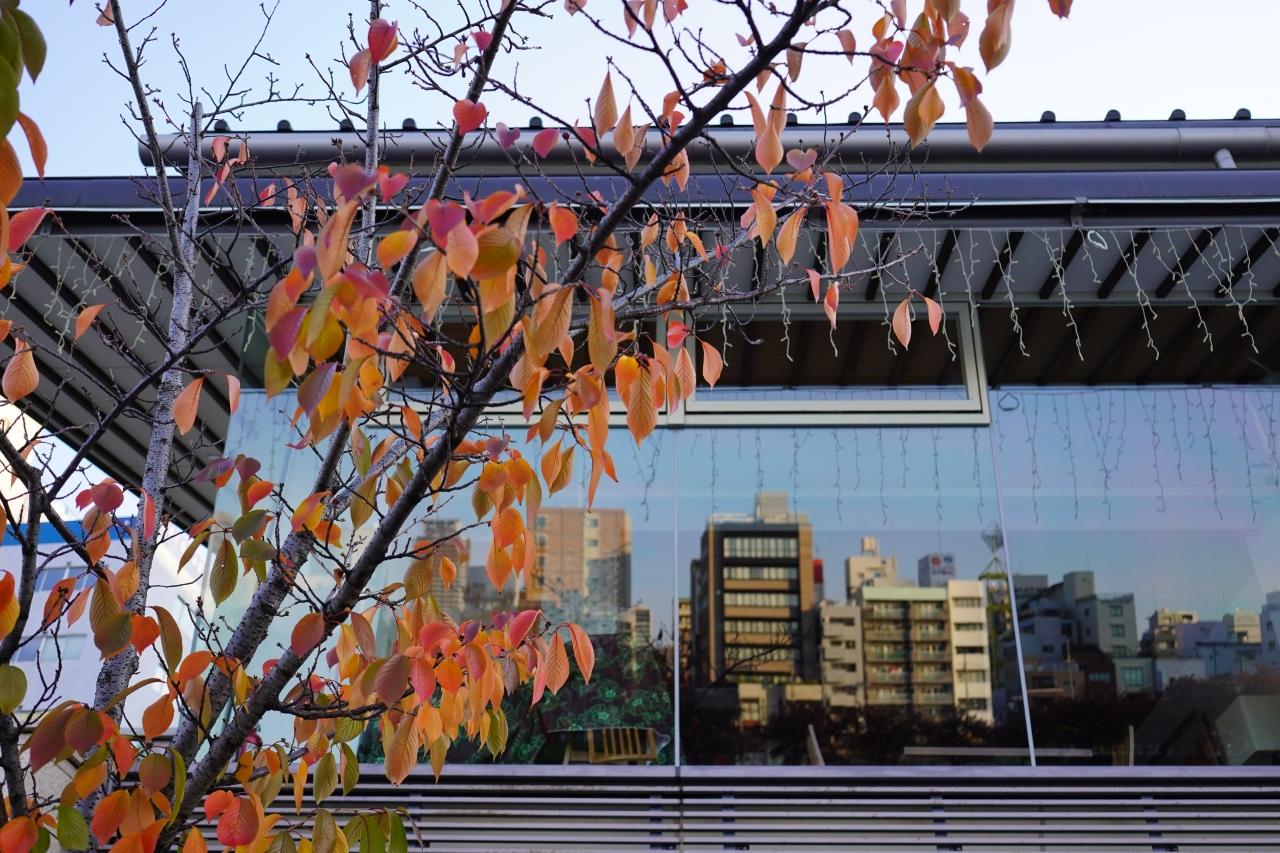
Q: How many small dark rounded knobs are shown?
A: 12